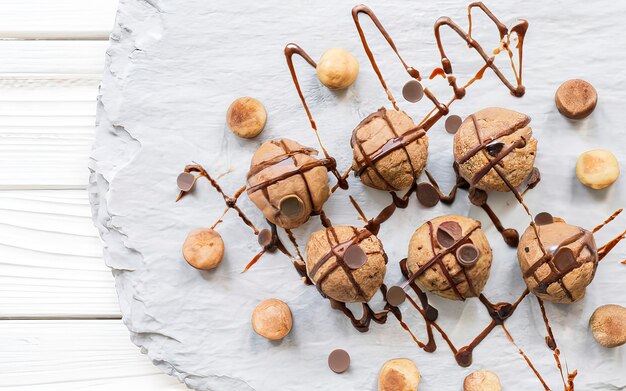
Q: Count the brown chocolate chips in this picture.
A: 13